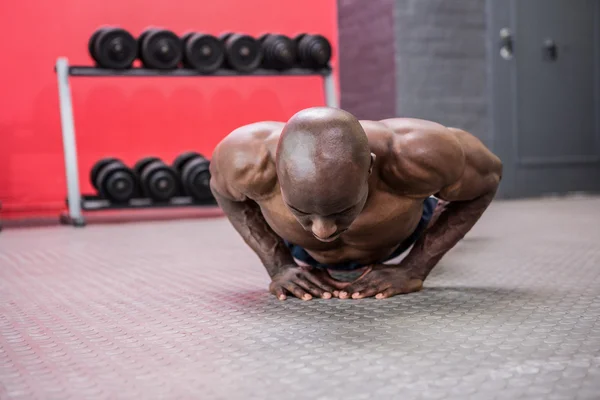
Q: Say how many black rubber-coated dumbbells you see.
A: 9